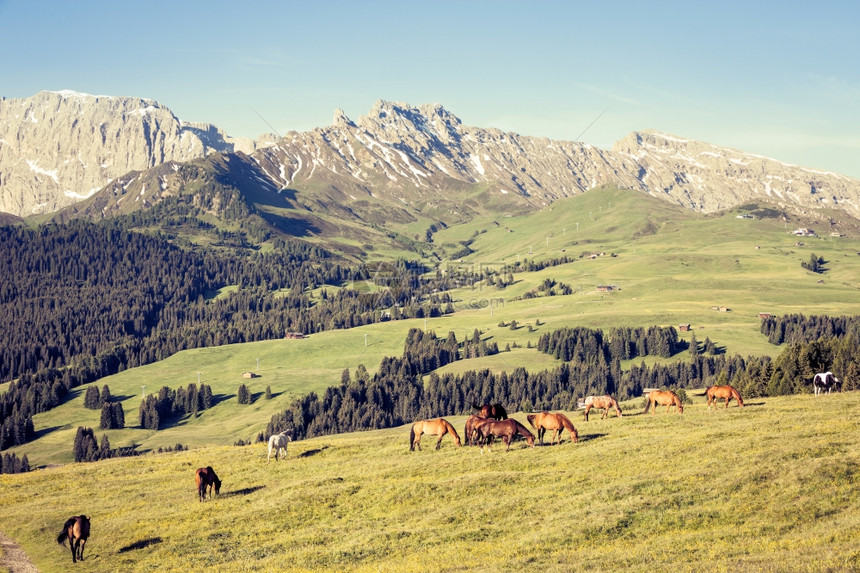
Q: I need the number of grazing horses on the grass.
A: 12